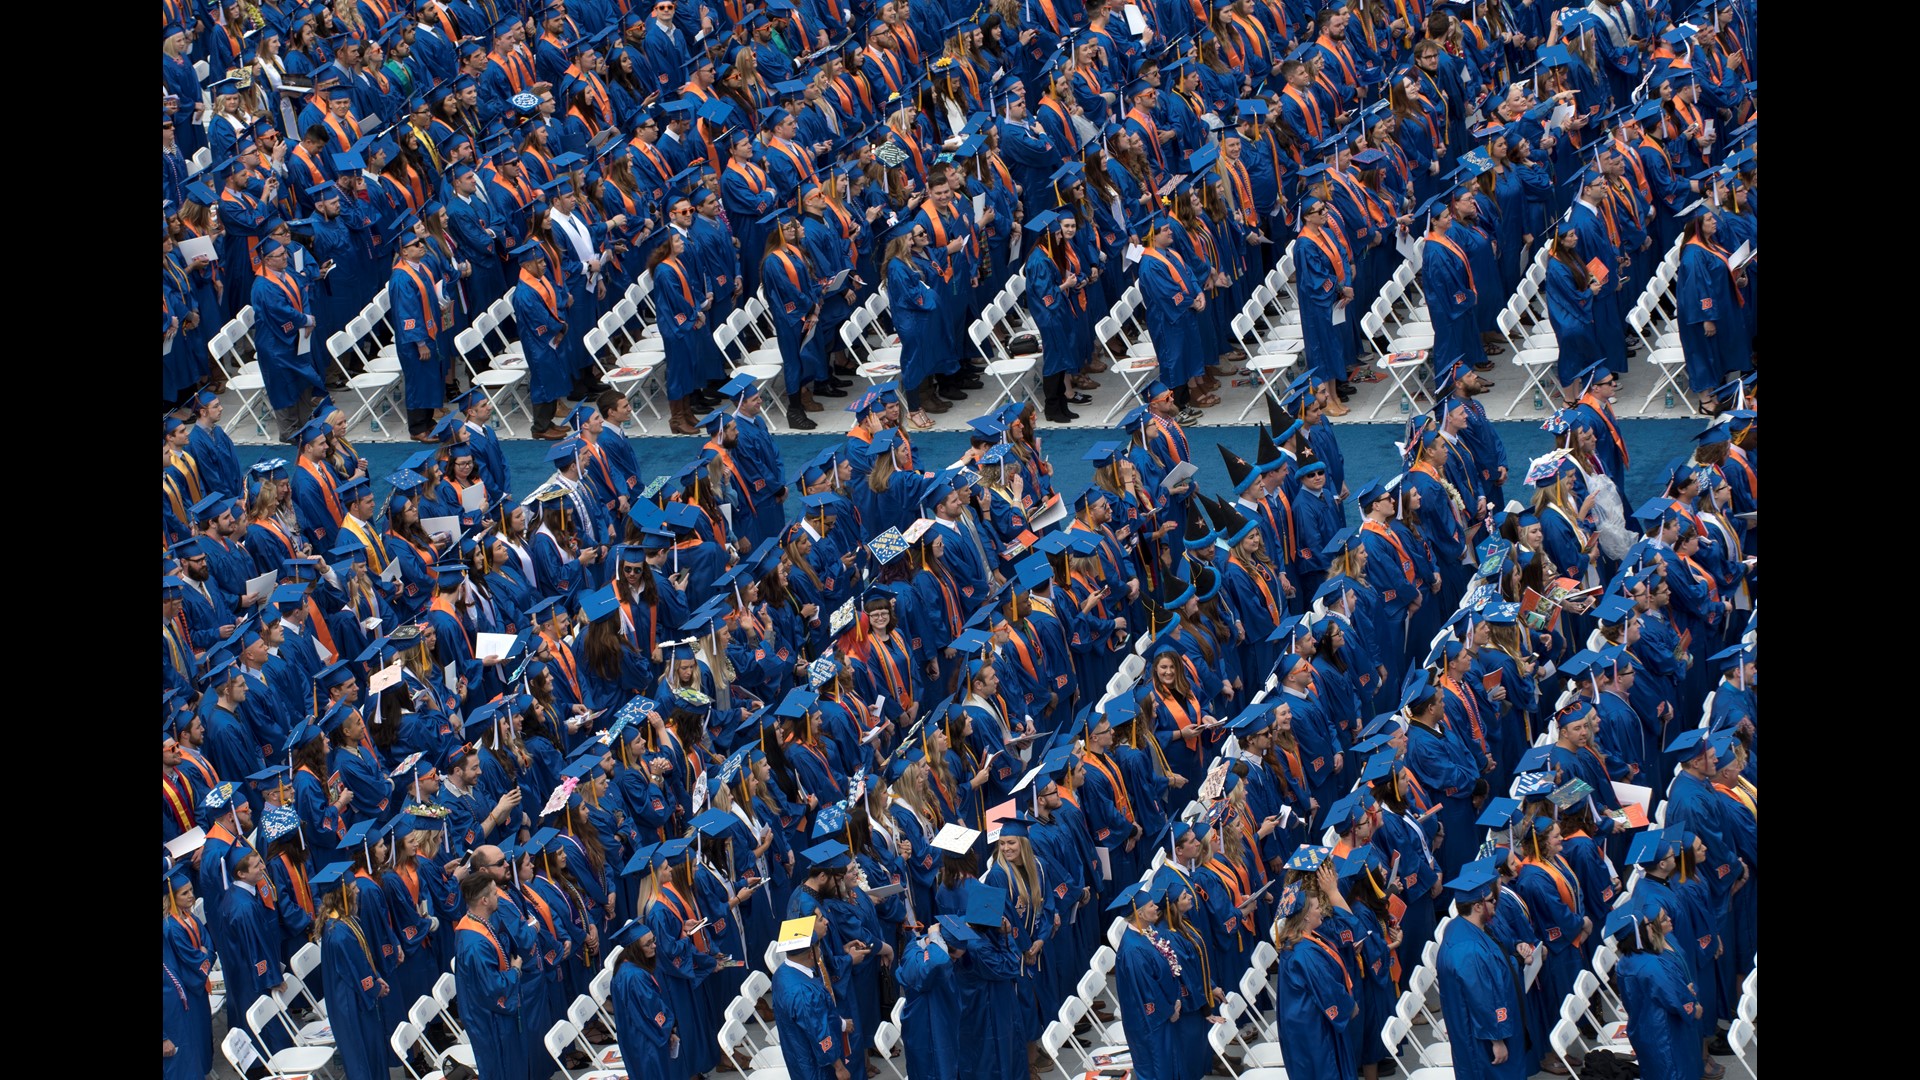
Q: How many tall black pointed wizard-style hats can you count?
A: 10